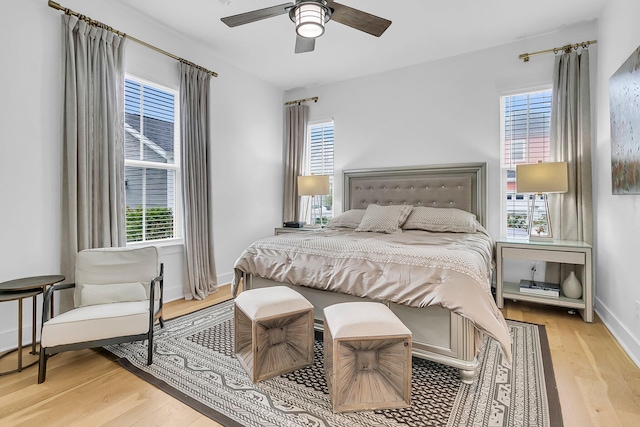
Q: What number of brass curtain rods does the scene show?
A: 3